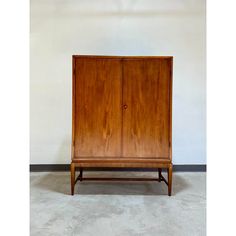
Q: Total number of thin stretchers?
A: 3